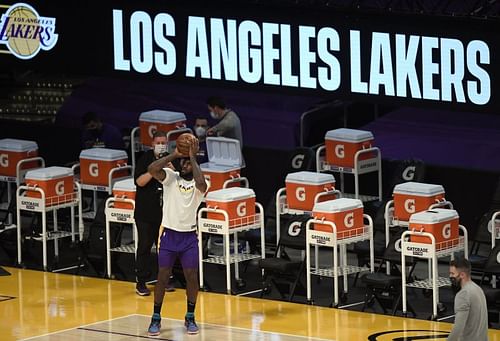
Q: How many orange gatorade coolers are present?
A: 12